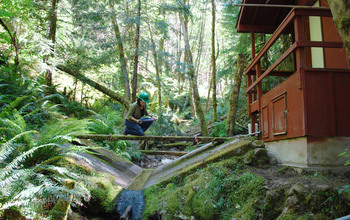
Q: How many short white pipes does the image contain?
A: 2